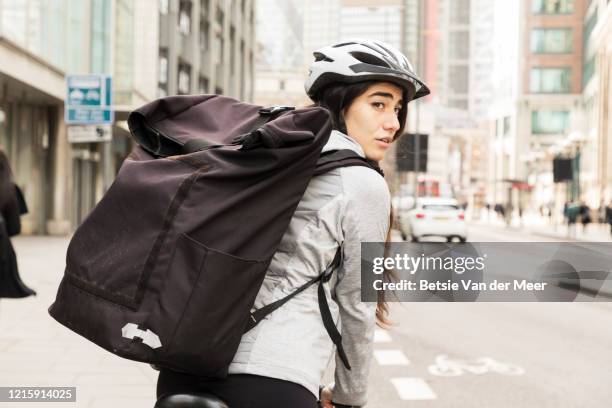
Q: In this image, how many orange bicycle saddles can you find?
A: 0